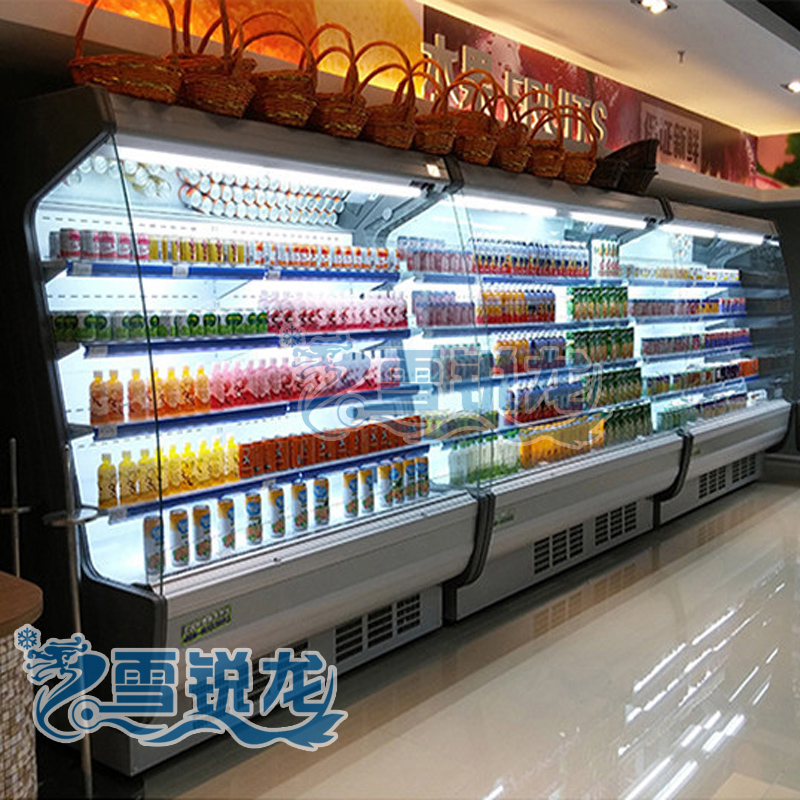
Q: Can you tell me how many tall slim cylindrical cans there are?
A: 14